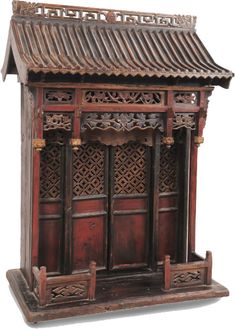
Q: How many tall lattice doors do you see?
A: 4